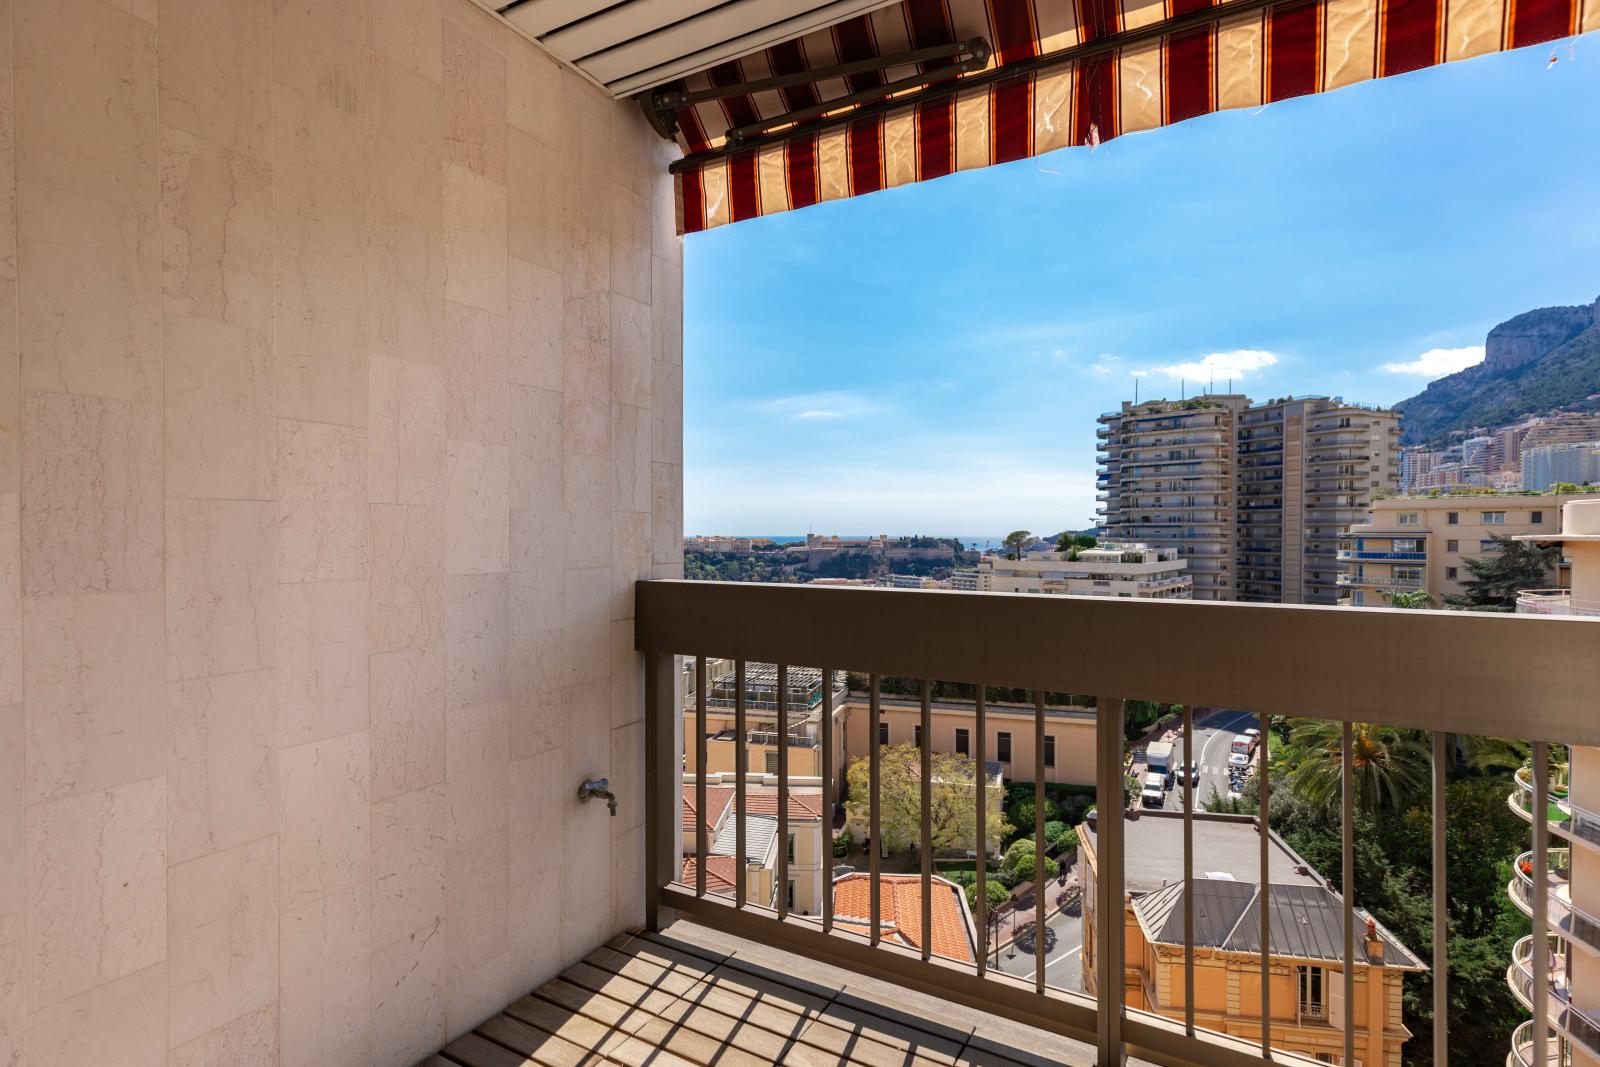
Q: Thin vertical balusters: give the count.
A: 13